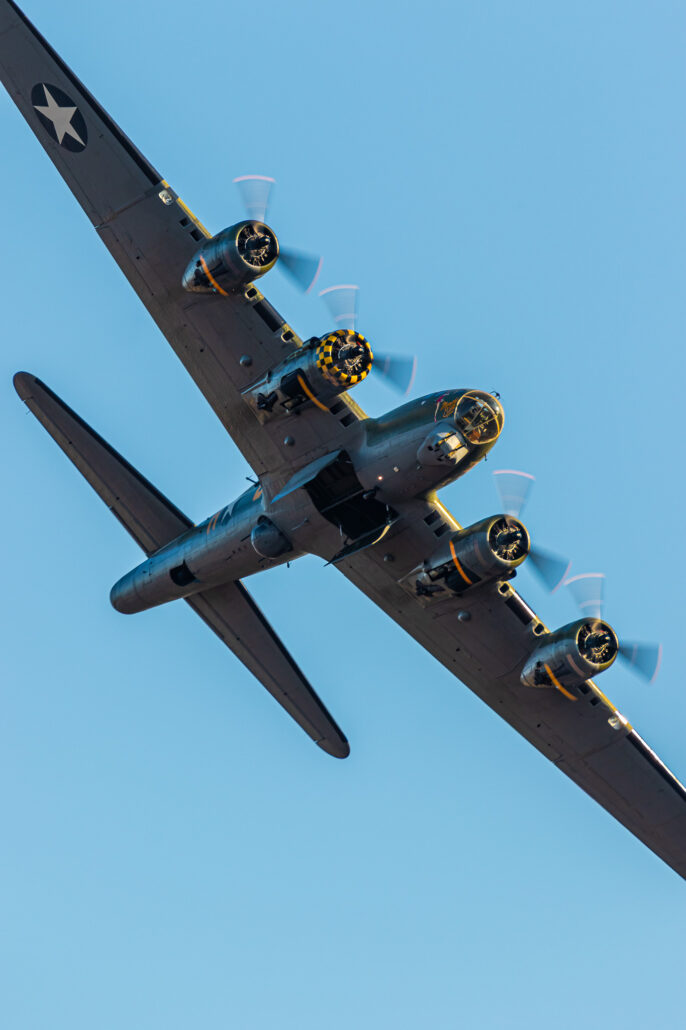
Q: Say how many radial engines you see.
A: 4